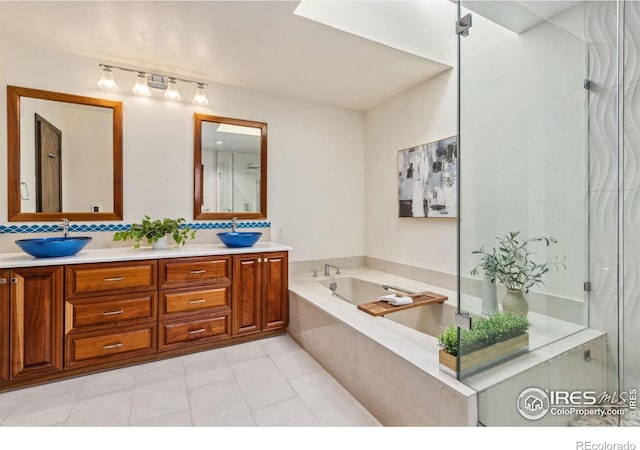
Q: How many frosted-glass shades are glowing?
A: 4